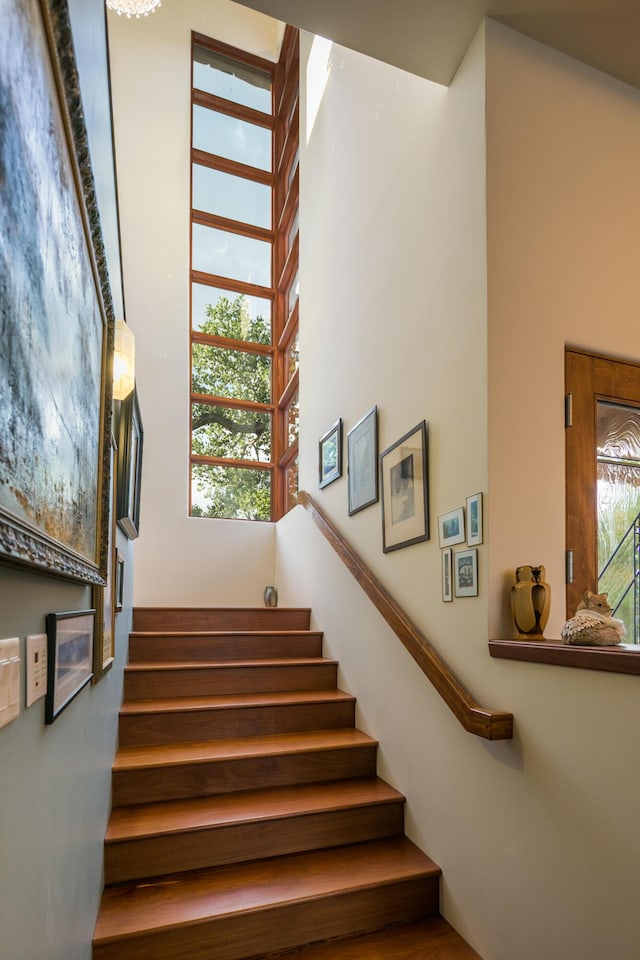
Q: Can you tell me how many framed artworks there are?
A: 12